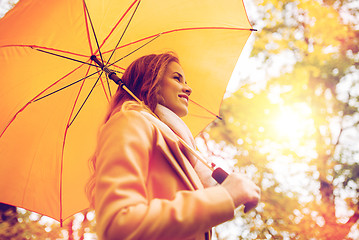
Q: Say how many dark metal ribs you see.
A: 8